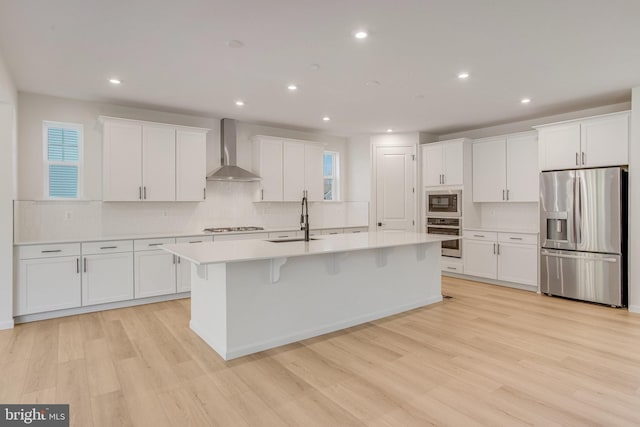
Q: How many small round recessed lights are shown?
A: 8